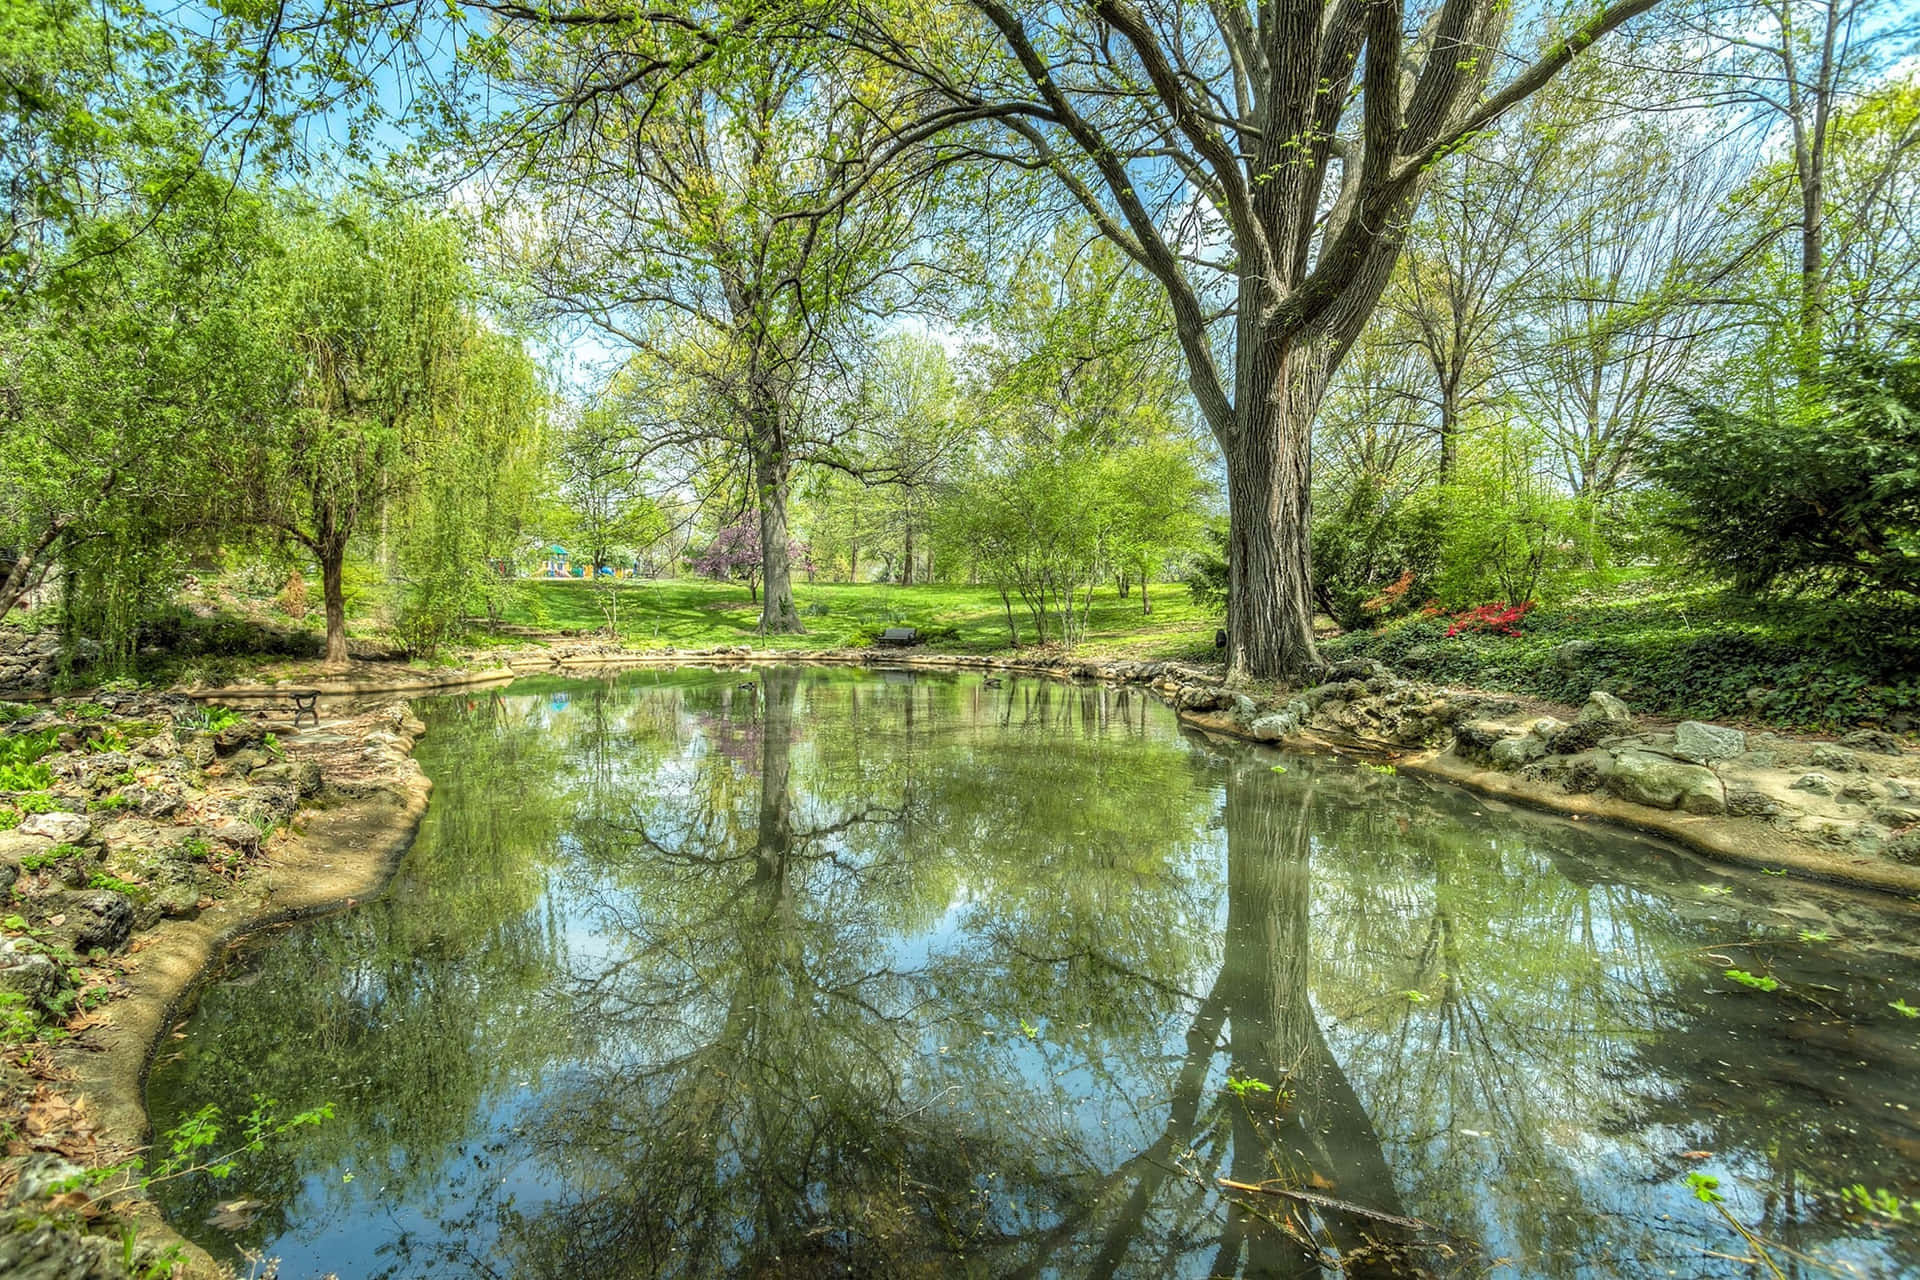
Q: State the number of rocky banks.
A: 2